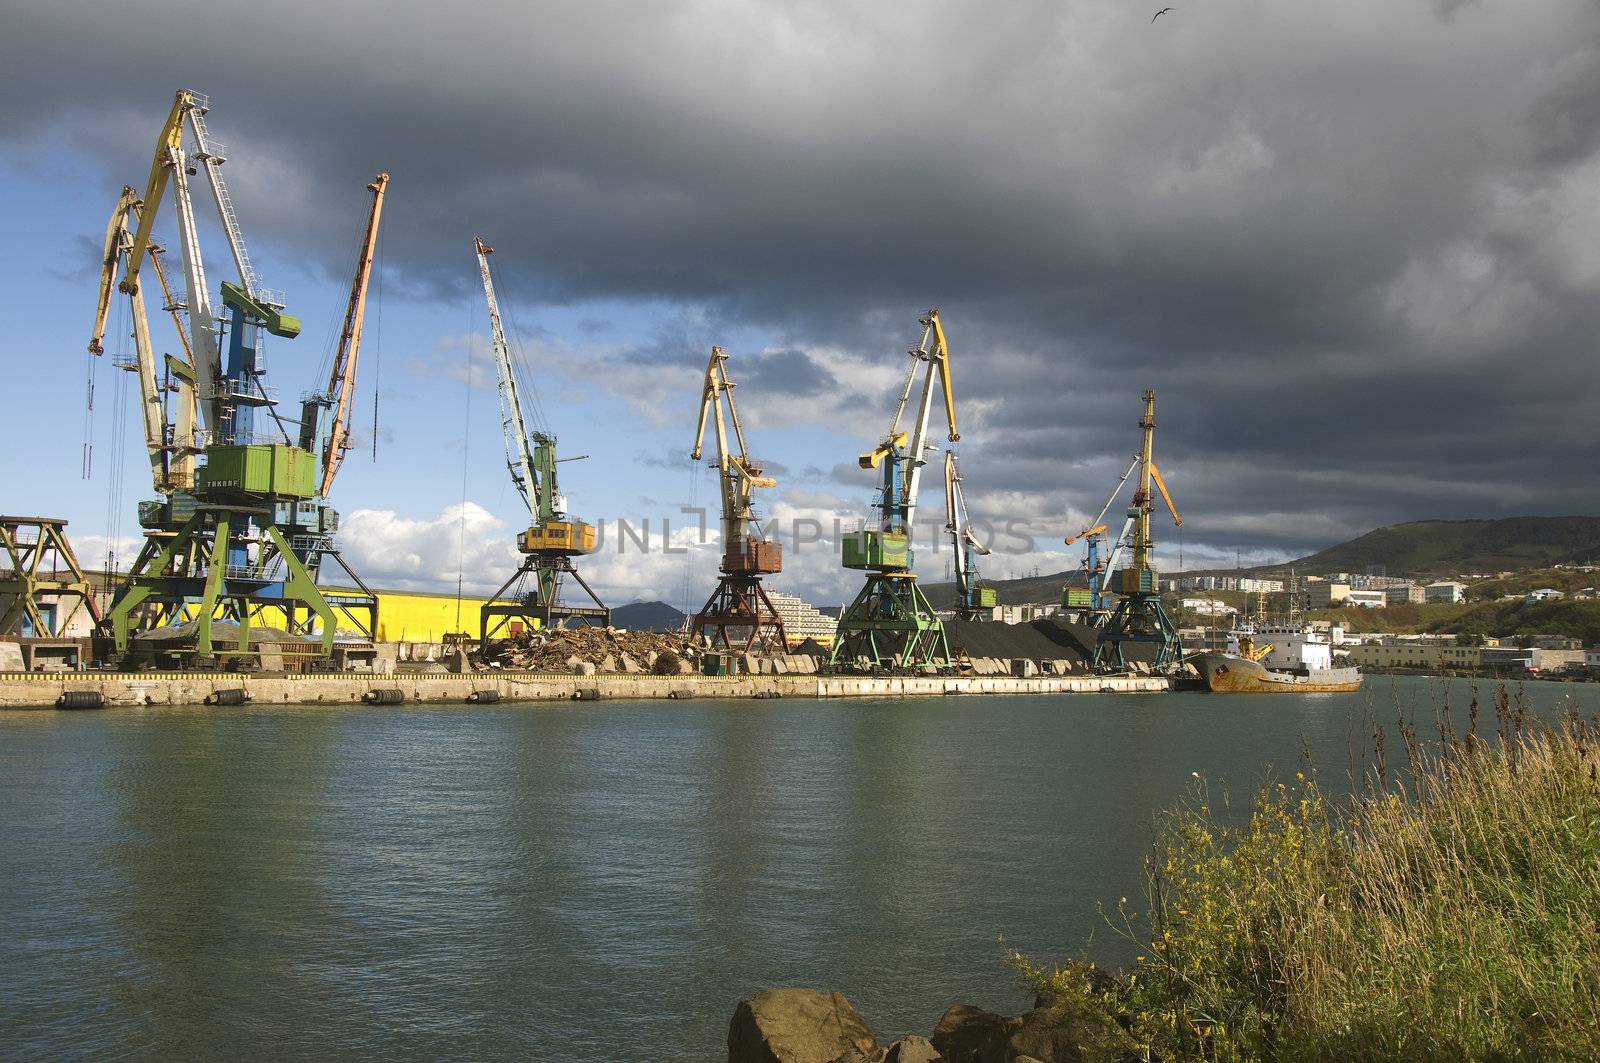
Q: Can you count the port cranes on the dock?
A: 9